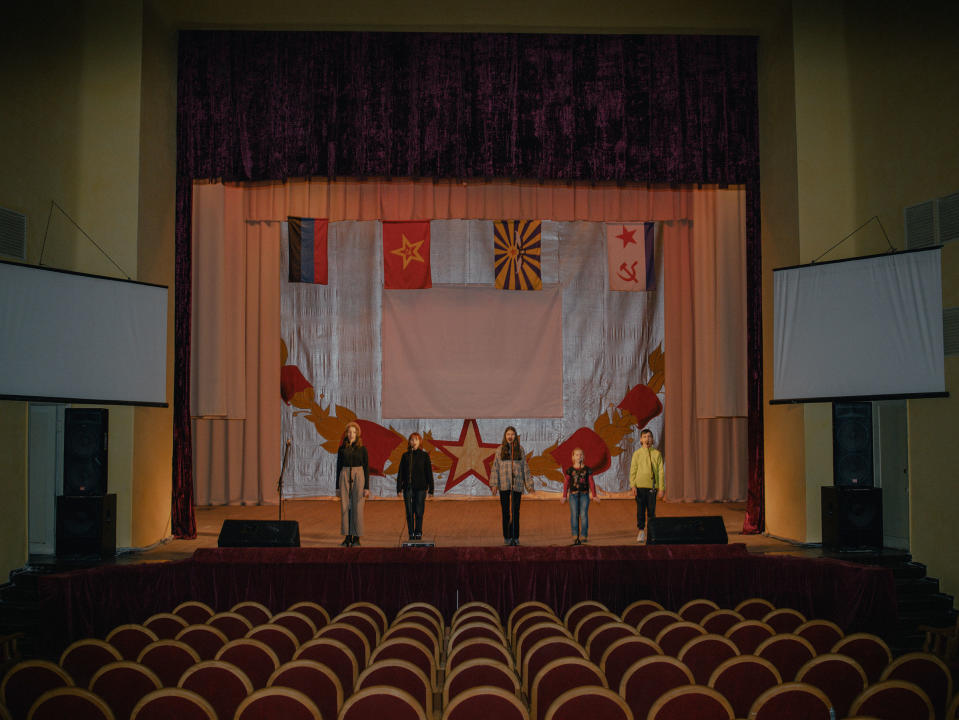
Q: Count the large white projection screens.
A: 2